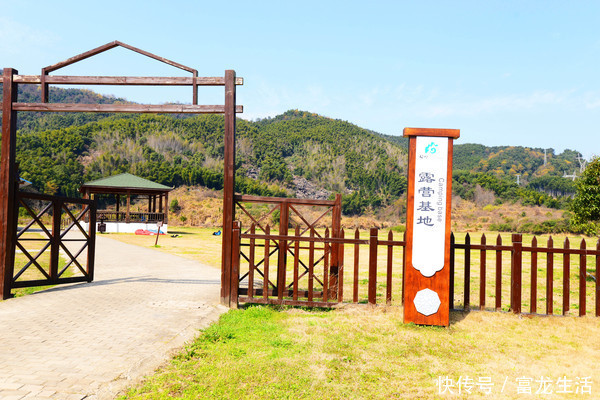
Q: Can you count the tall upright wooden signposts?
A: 1